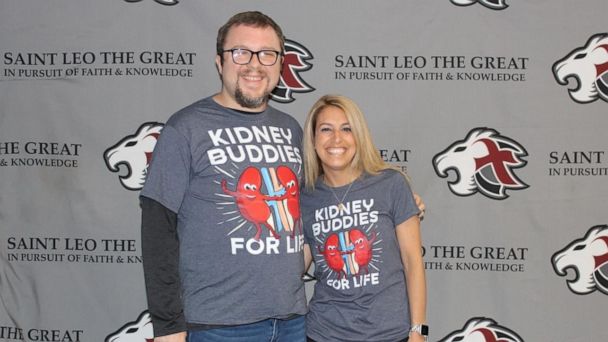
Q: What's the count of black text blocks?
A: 8